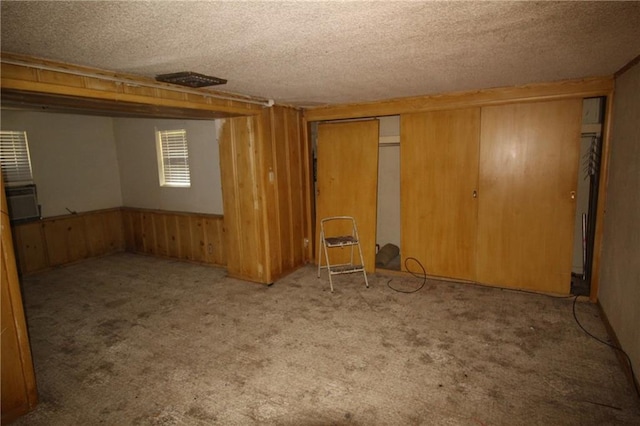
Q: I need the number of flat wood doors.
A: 3